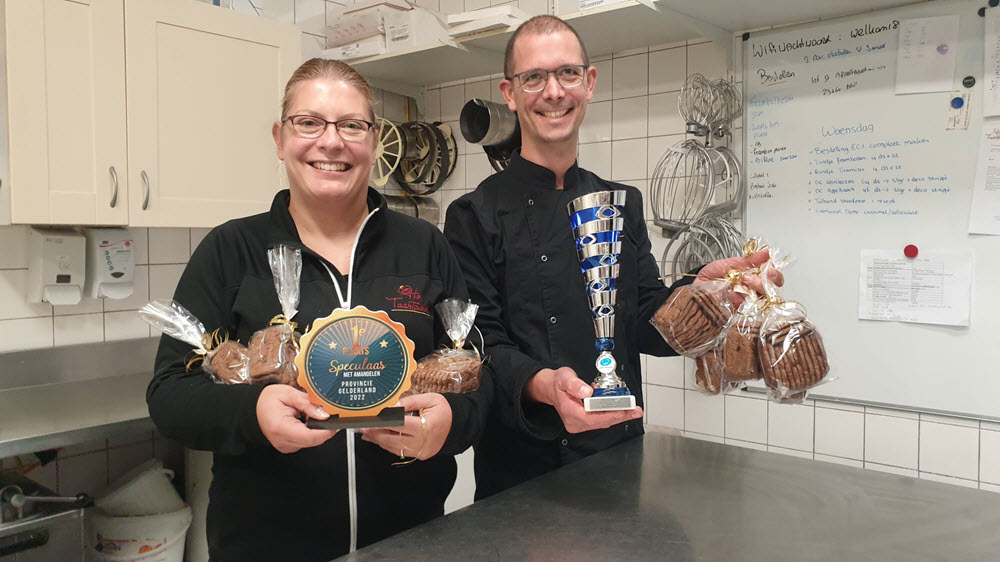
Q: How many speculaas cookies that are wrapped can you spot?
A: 7